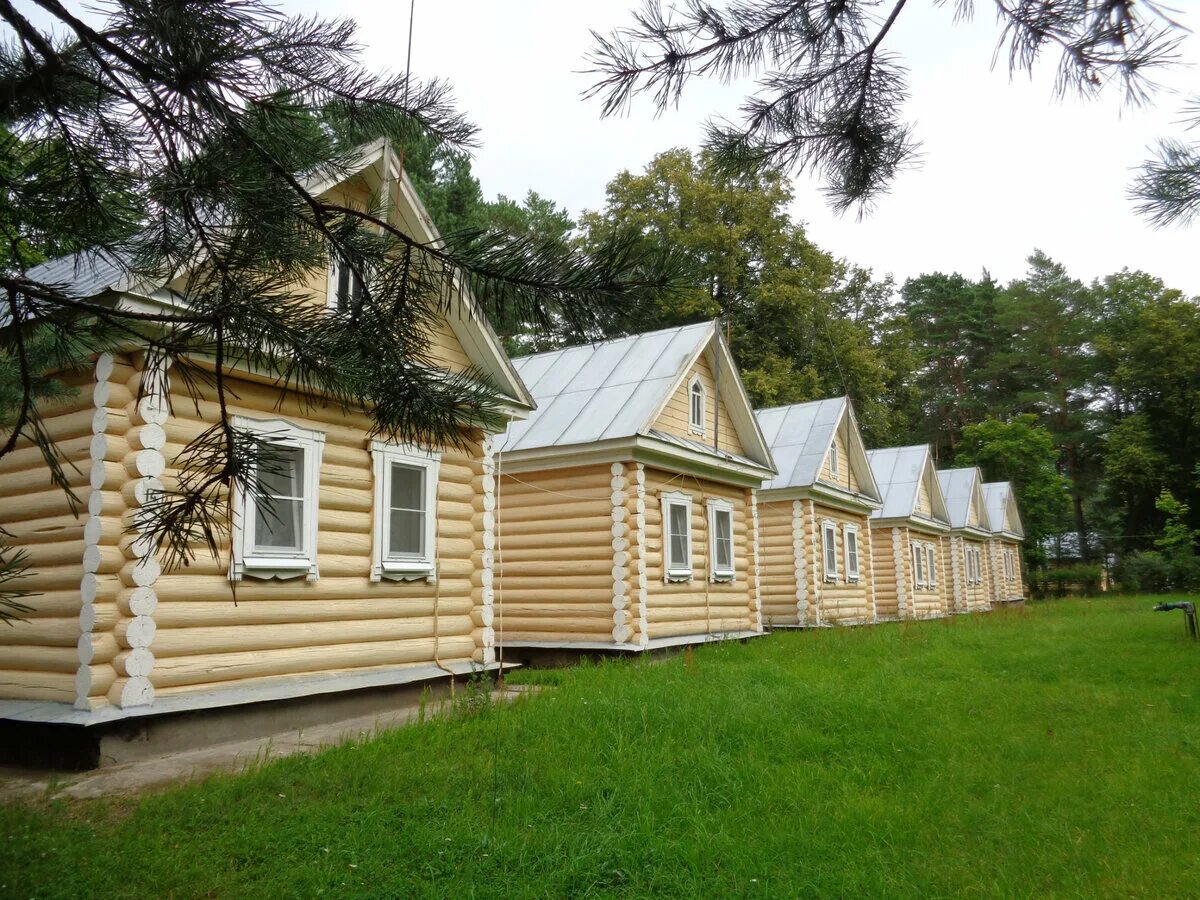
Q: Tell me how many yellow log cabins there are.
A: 6